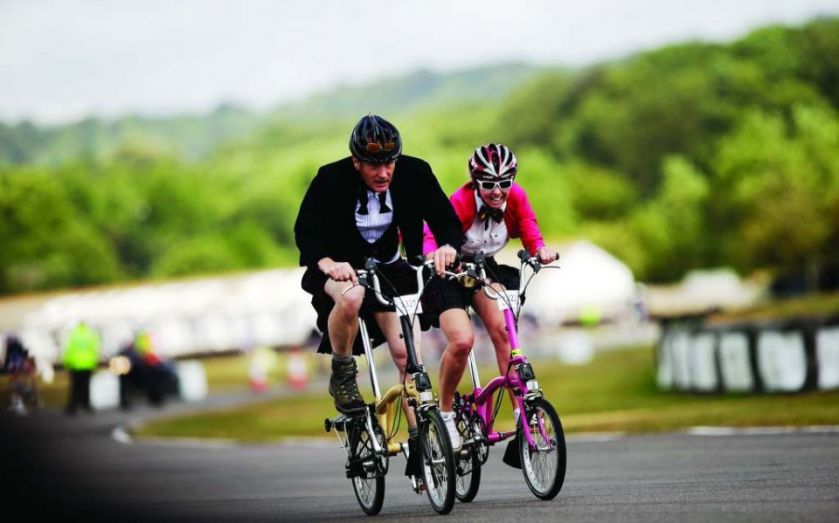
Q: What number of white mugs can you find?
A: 0